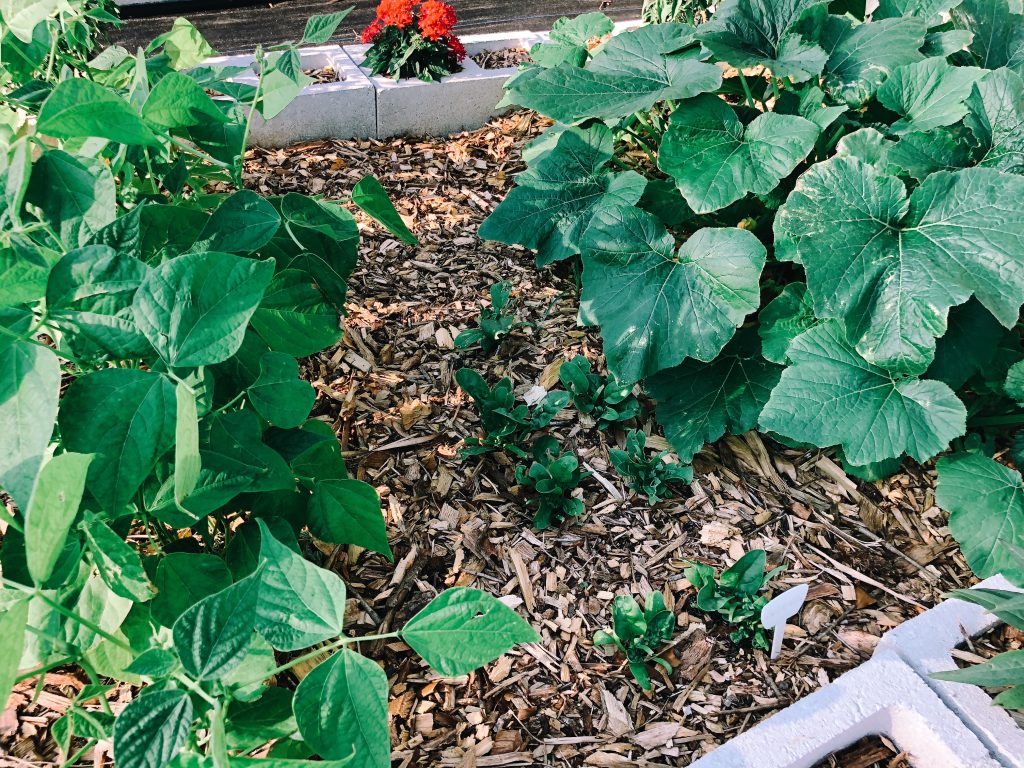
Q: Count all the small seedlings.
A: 7